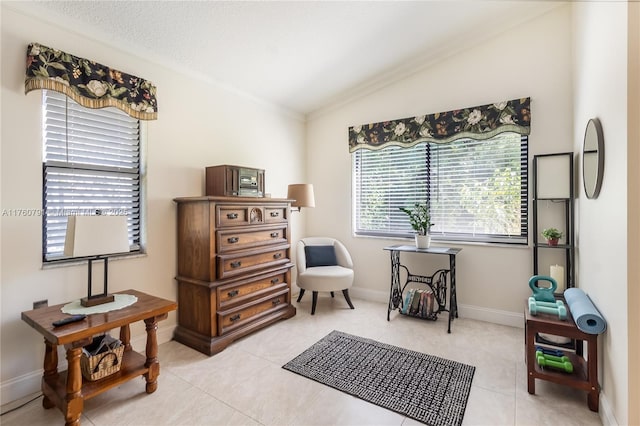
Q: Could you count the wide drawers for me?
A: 4